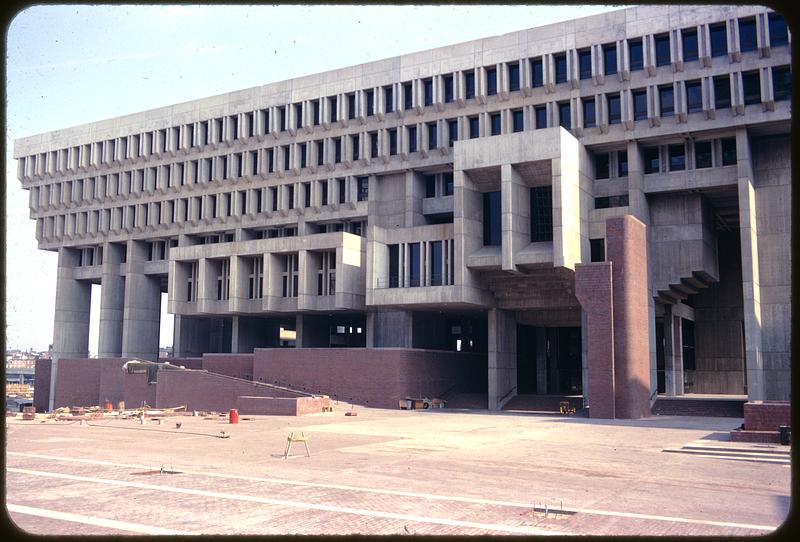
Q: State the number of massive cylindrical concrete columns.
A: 3